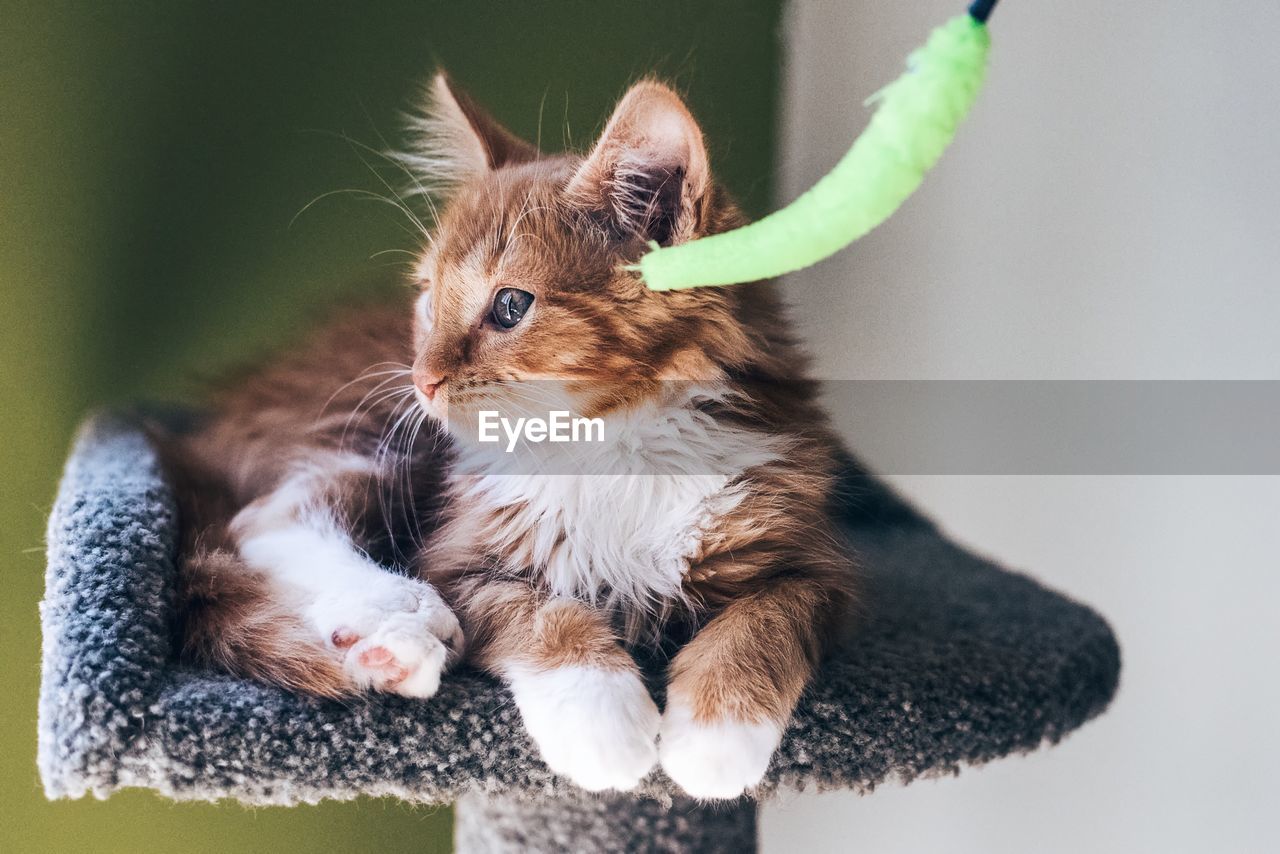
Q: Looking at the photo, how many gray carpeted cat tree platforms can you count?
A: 1